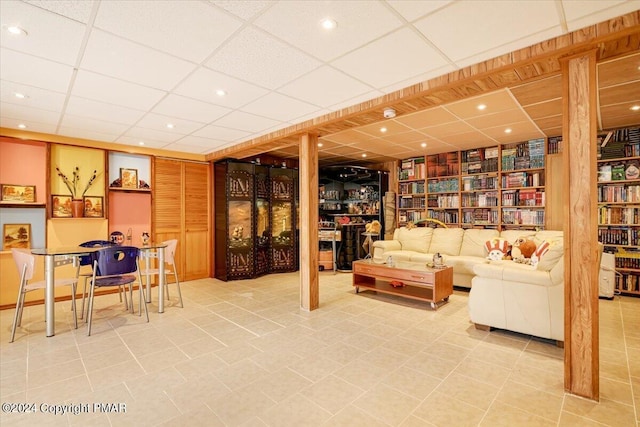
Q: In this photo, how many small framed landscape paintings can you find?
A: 5